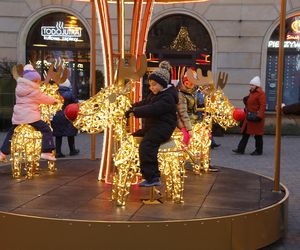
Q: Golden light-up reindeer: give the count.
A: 3